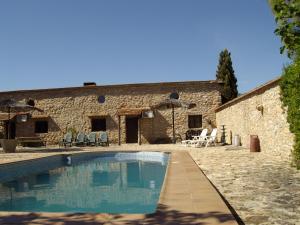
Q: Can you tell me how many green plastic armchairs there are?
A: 4